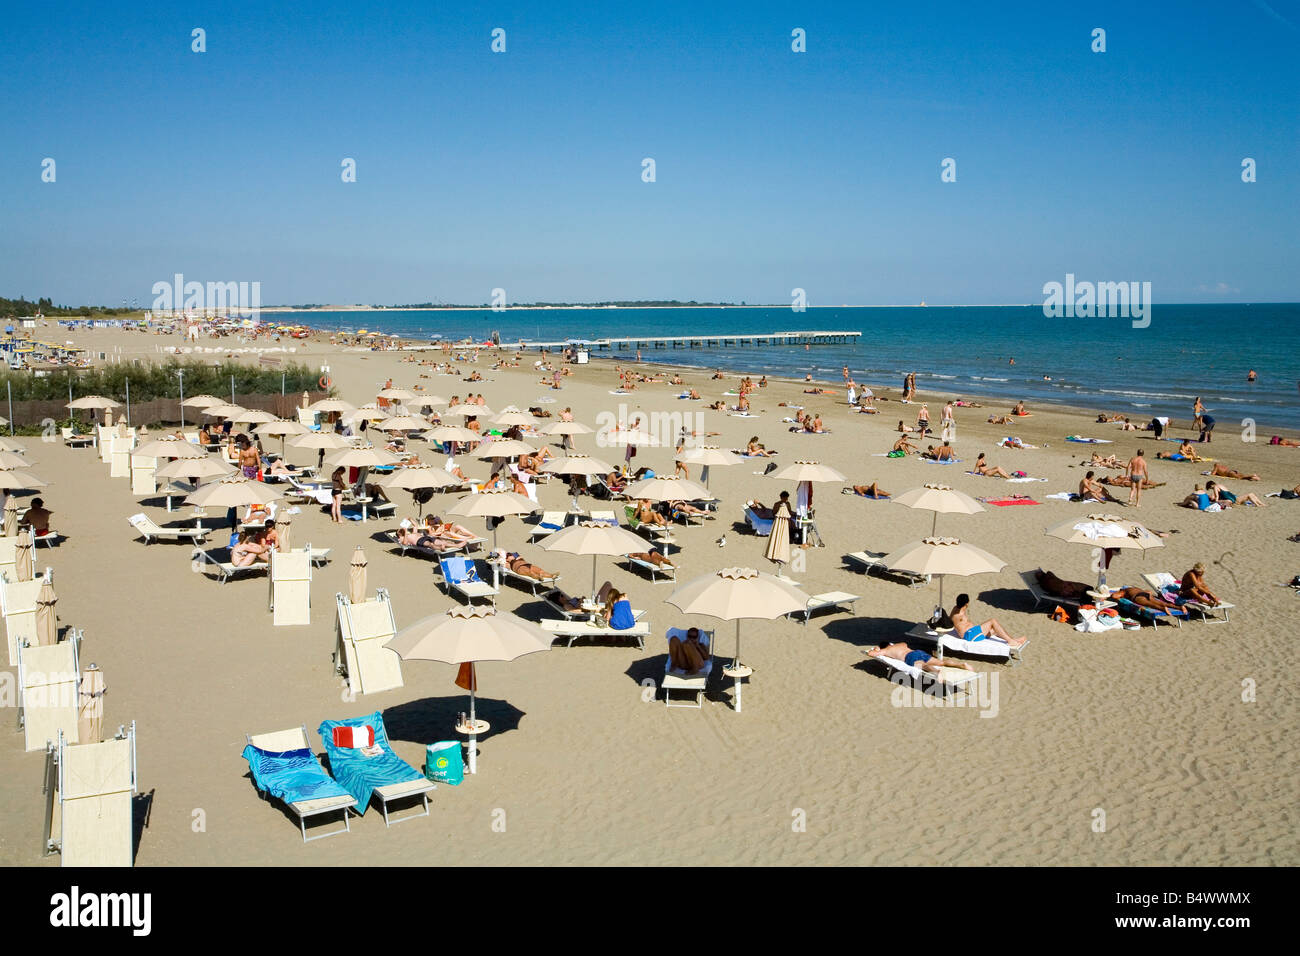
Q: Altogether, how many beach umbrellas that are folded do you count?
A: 11